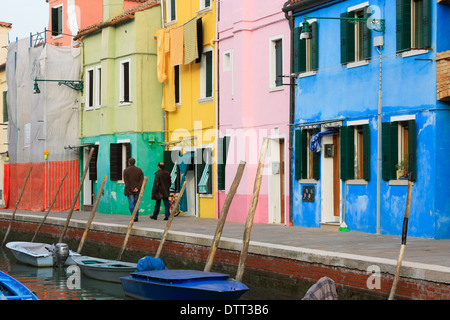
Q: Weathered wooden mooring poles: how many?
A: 9